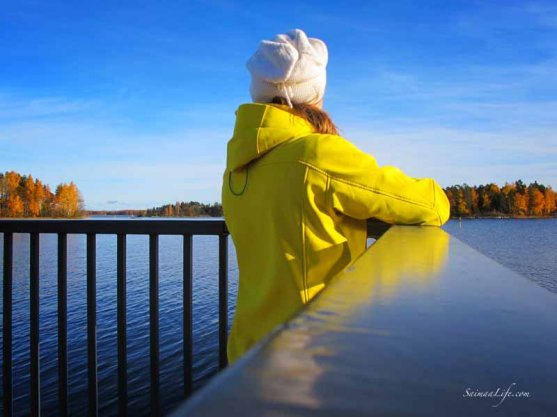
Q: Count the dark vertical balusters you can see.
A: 8